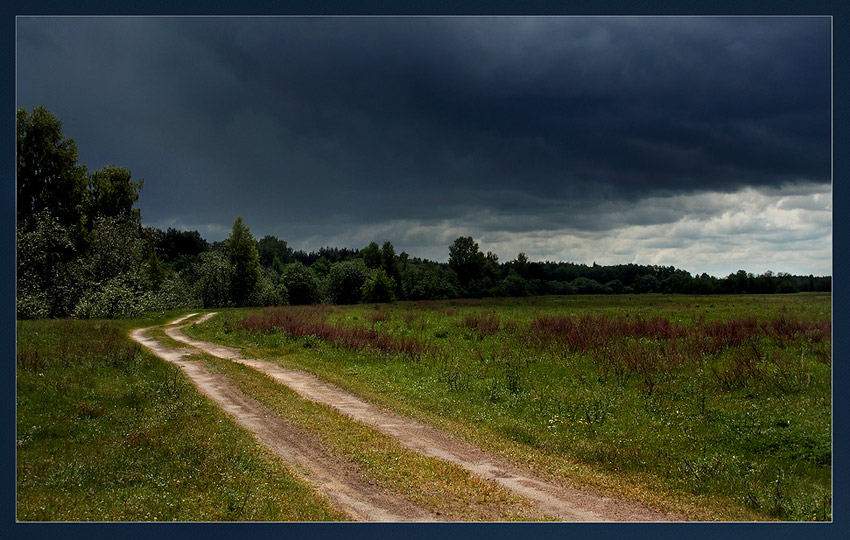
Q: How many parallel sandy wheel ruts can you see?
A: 2